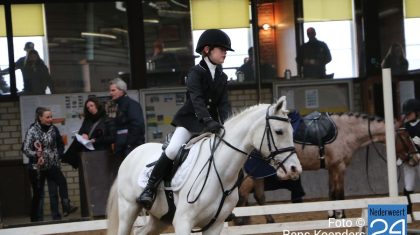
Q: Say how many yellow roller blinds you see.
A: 4